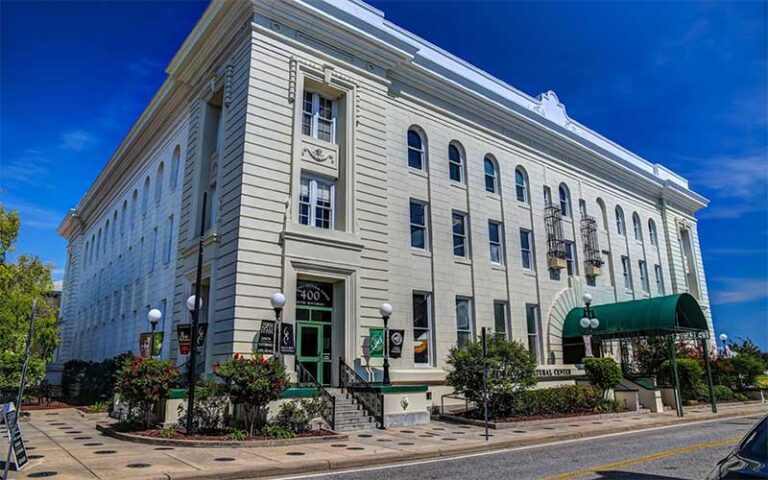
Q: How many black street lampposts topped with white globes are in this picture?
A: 6